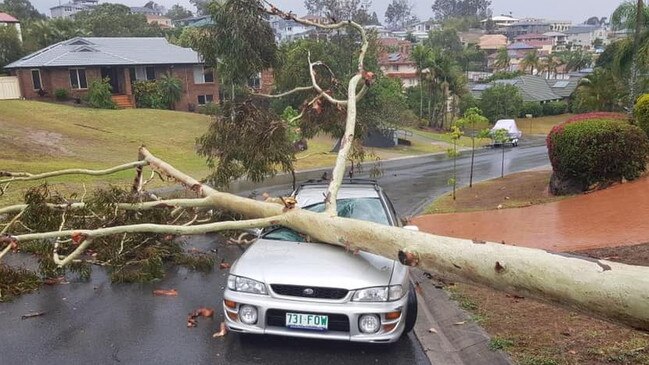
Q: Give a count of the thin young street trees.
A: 3